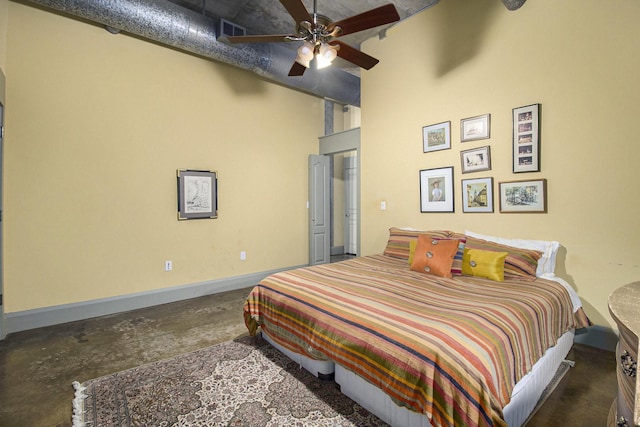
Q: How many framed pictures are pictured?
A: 8